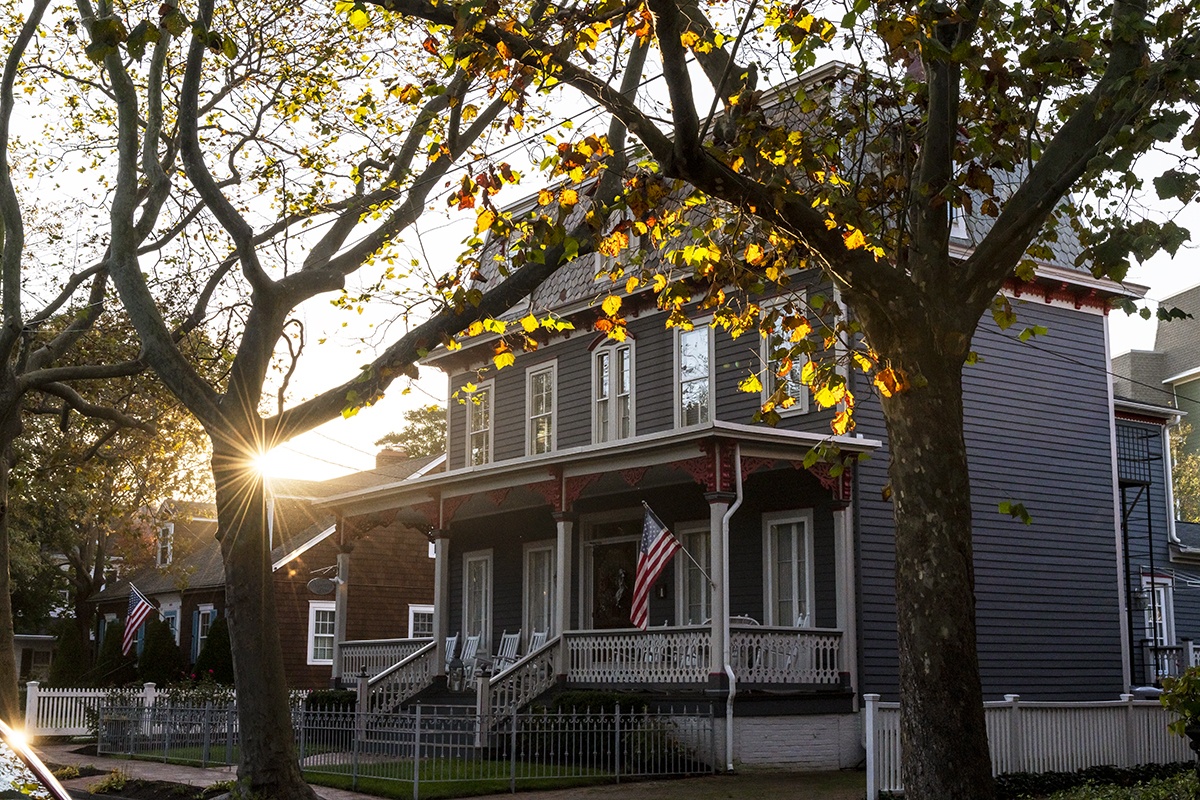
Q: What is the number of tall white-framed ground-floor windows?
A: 4